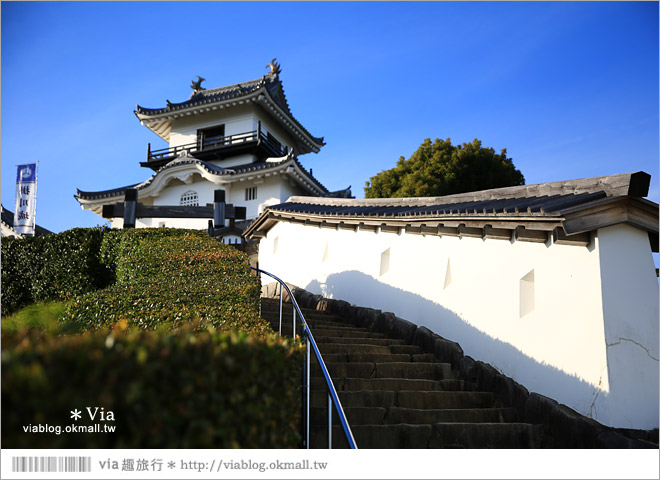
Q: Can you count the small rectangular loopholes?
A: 3